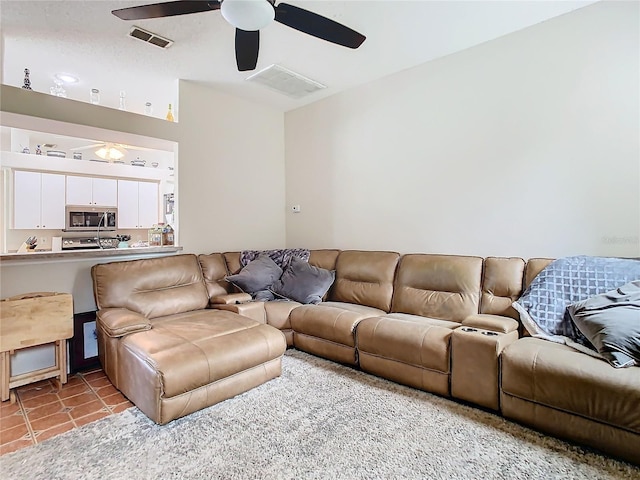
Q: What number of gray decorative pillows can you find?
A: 3